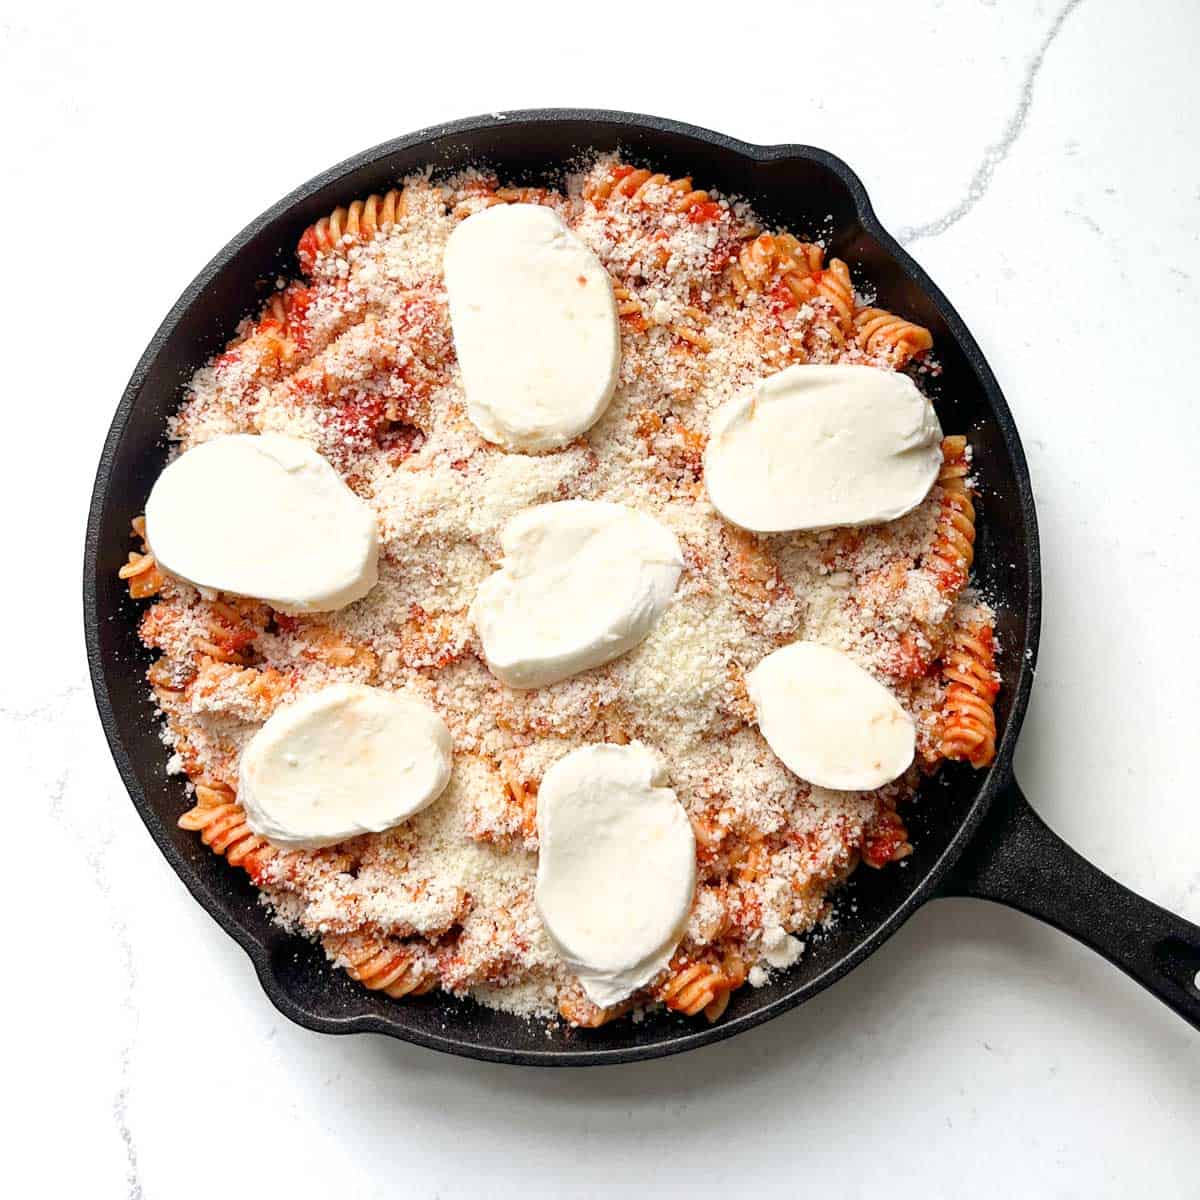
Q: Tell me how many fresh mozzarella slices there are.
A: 7